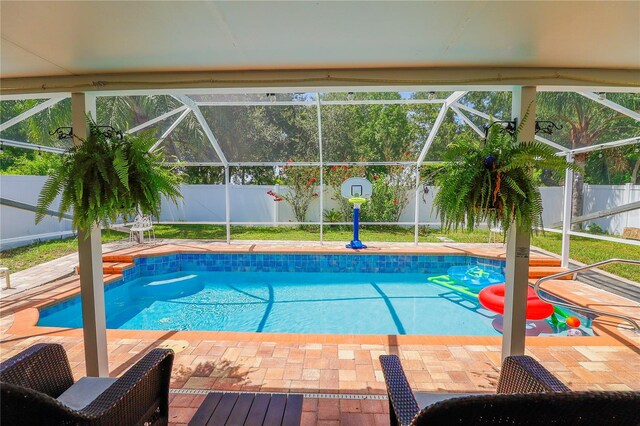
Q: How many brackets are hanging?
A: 4